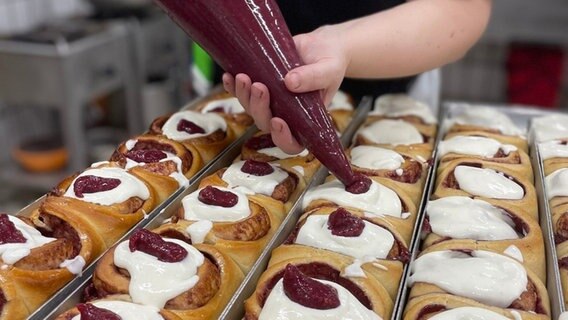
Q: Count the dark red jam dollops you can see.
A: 13